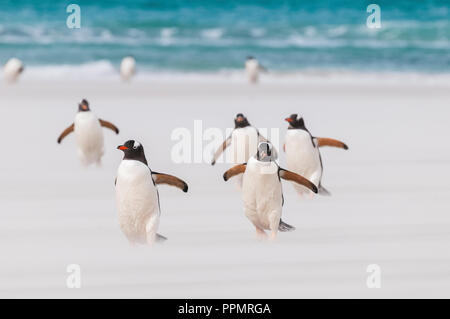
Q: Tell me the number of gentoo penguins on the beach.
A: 8